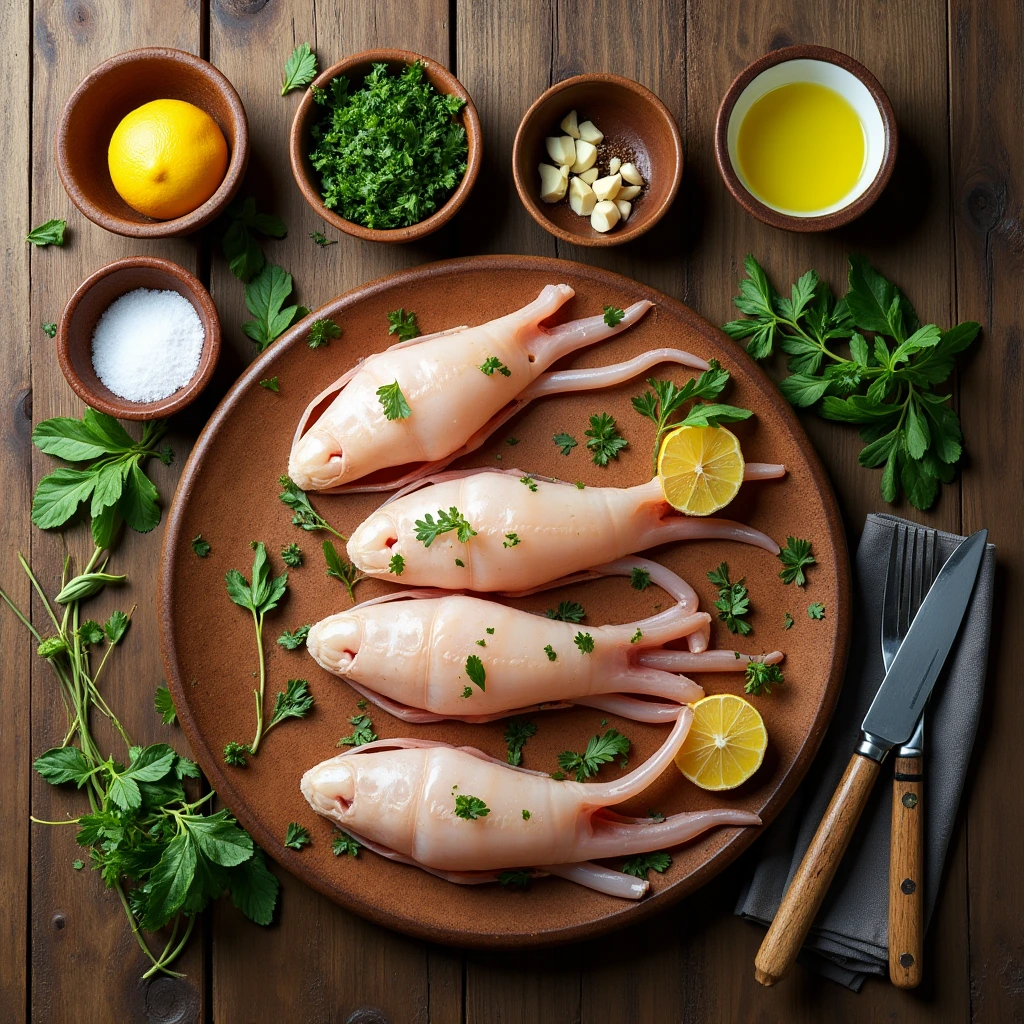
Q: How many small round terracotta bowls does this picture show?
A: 5